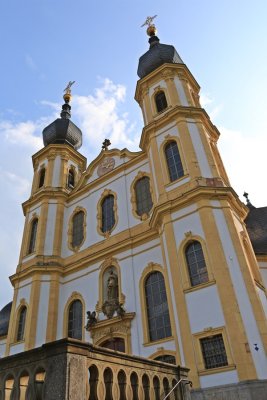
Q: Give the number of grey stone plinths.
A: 1